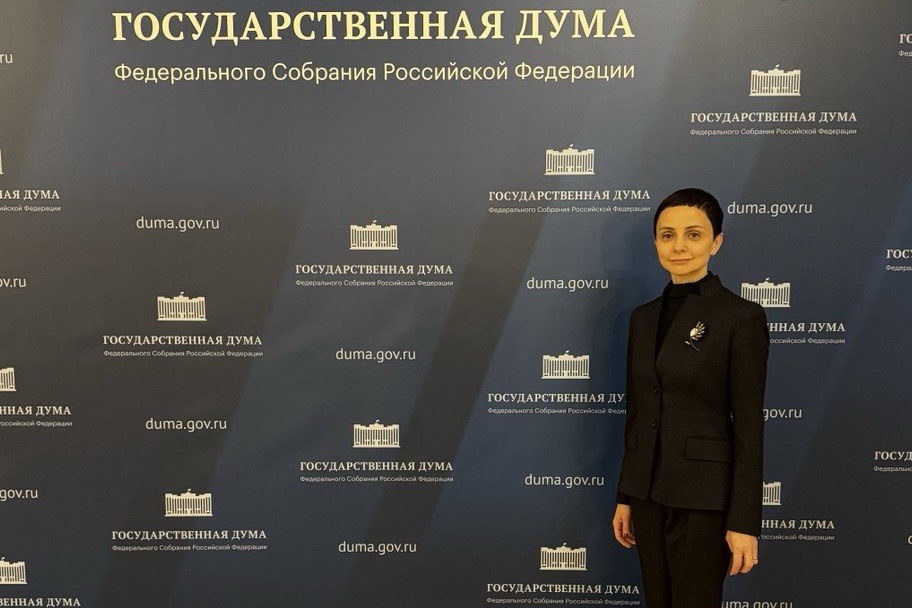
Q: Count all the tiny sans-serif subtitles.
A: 15